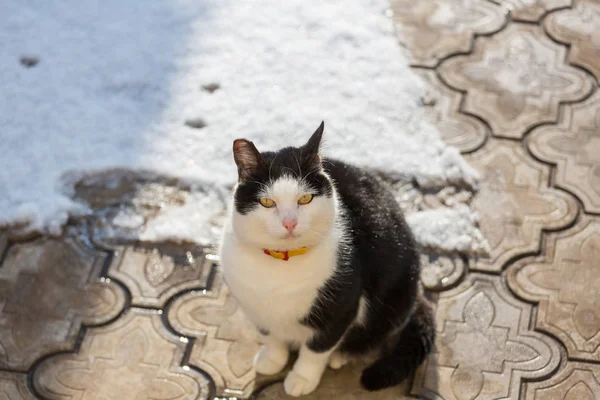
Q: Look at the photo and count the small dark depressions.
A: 3